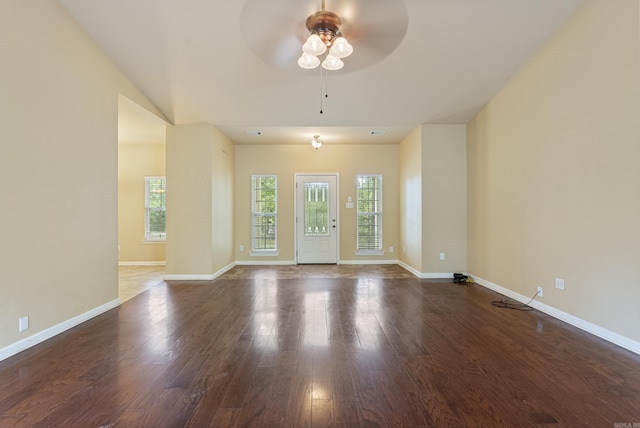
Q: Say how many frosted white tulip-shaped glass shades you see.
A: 4